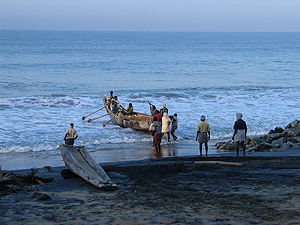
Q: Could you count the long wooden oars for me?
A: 3